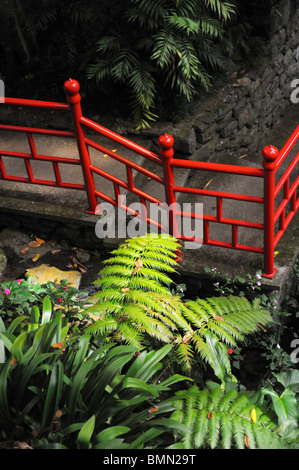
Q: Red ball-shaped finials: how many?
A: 3